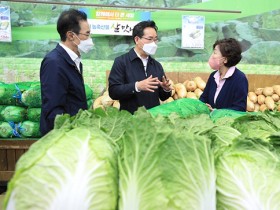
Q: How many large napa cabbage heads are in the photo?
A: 3